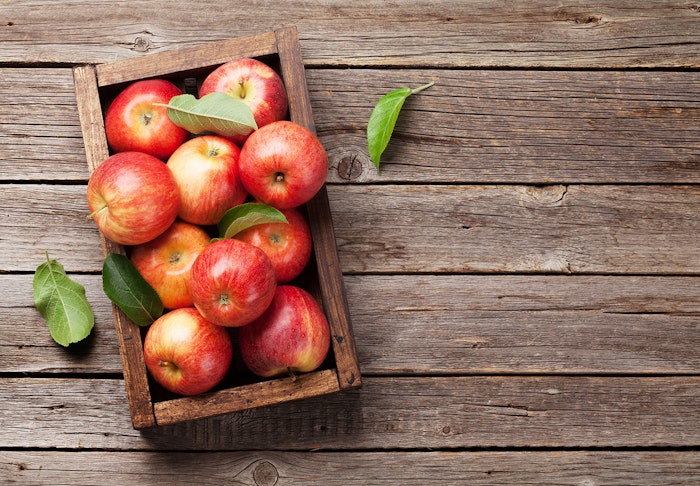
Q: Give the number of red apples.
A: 10